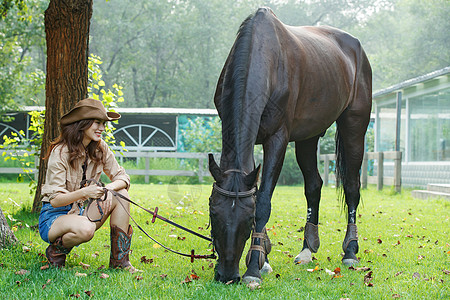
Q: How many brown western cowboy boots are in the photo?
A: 2